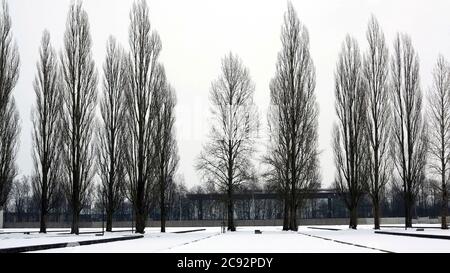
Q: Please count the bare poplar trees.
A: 12